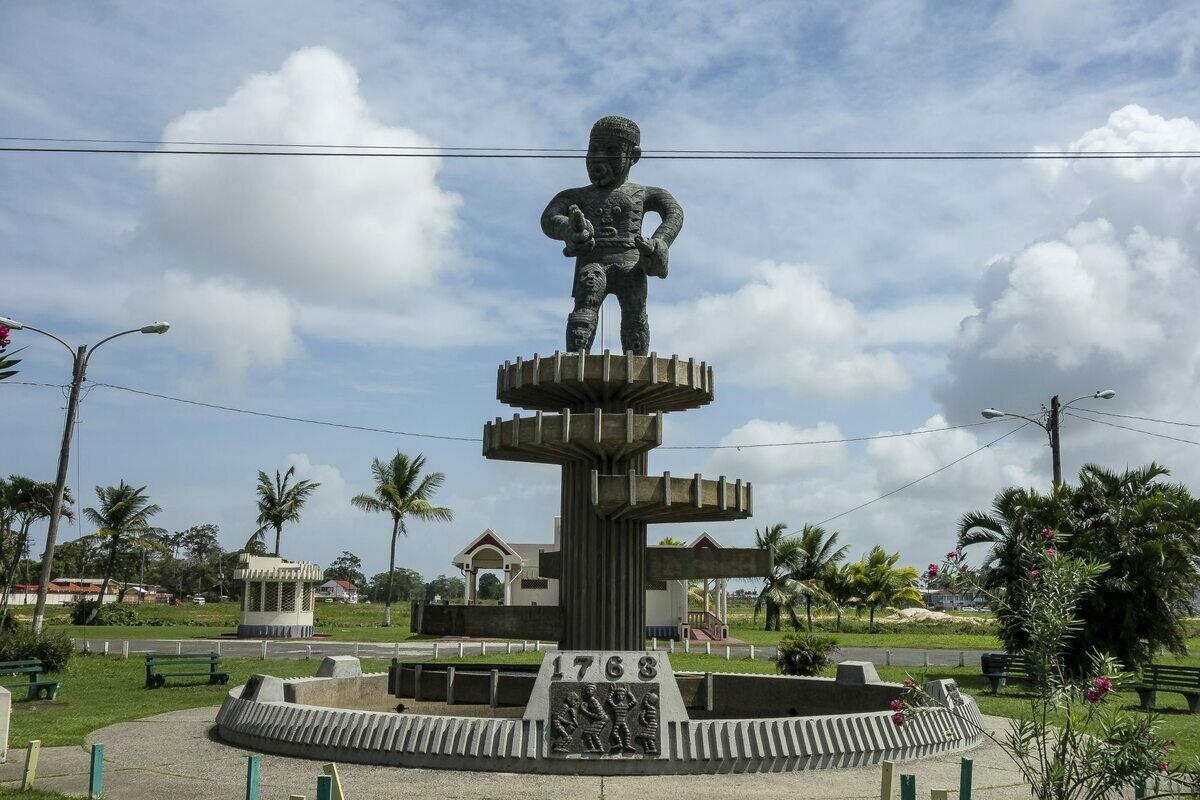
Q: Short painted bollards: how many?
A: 11